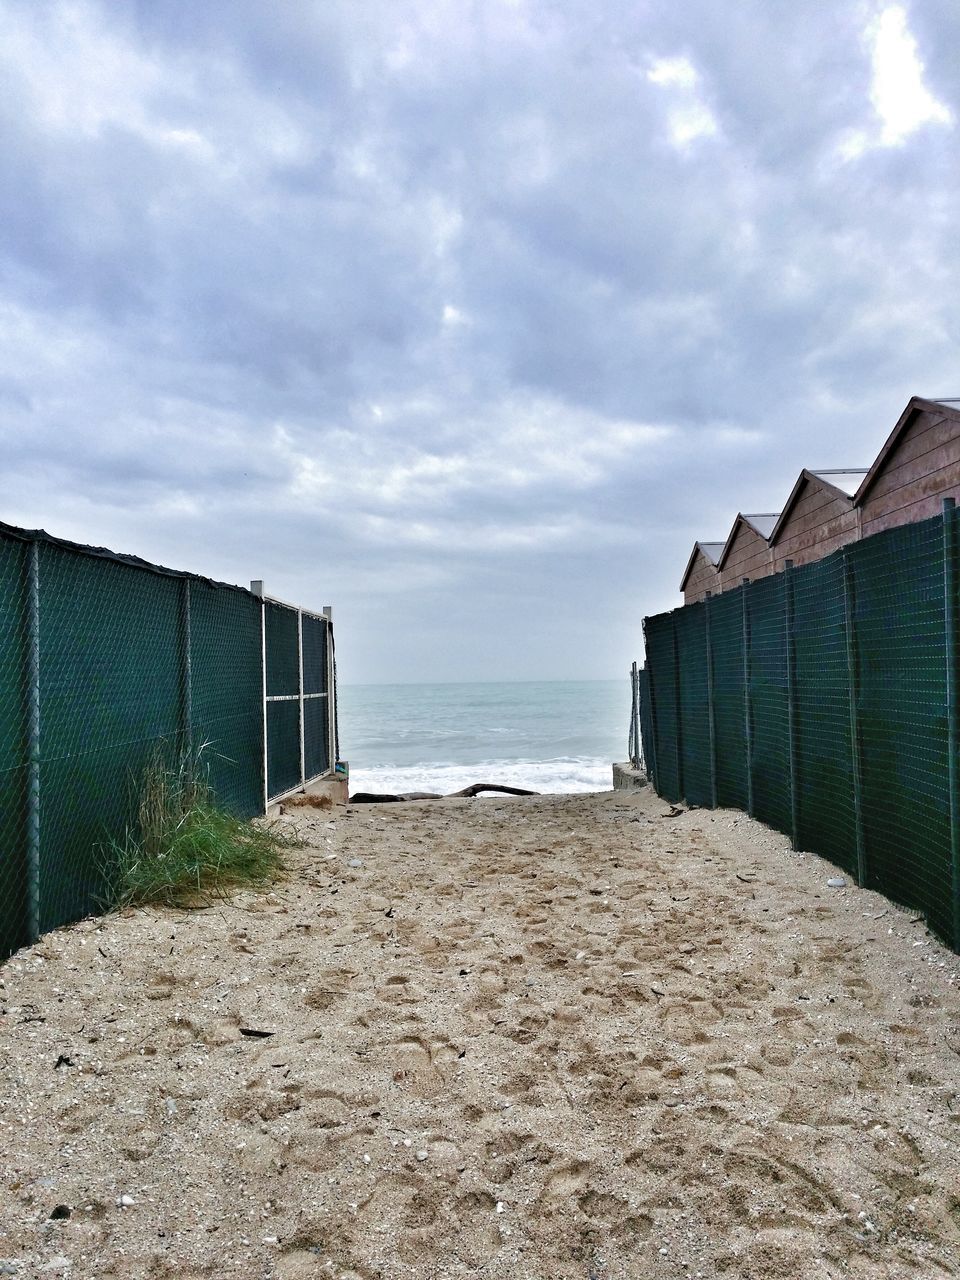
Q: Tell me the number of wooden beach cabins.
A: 4